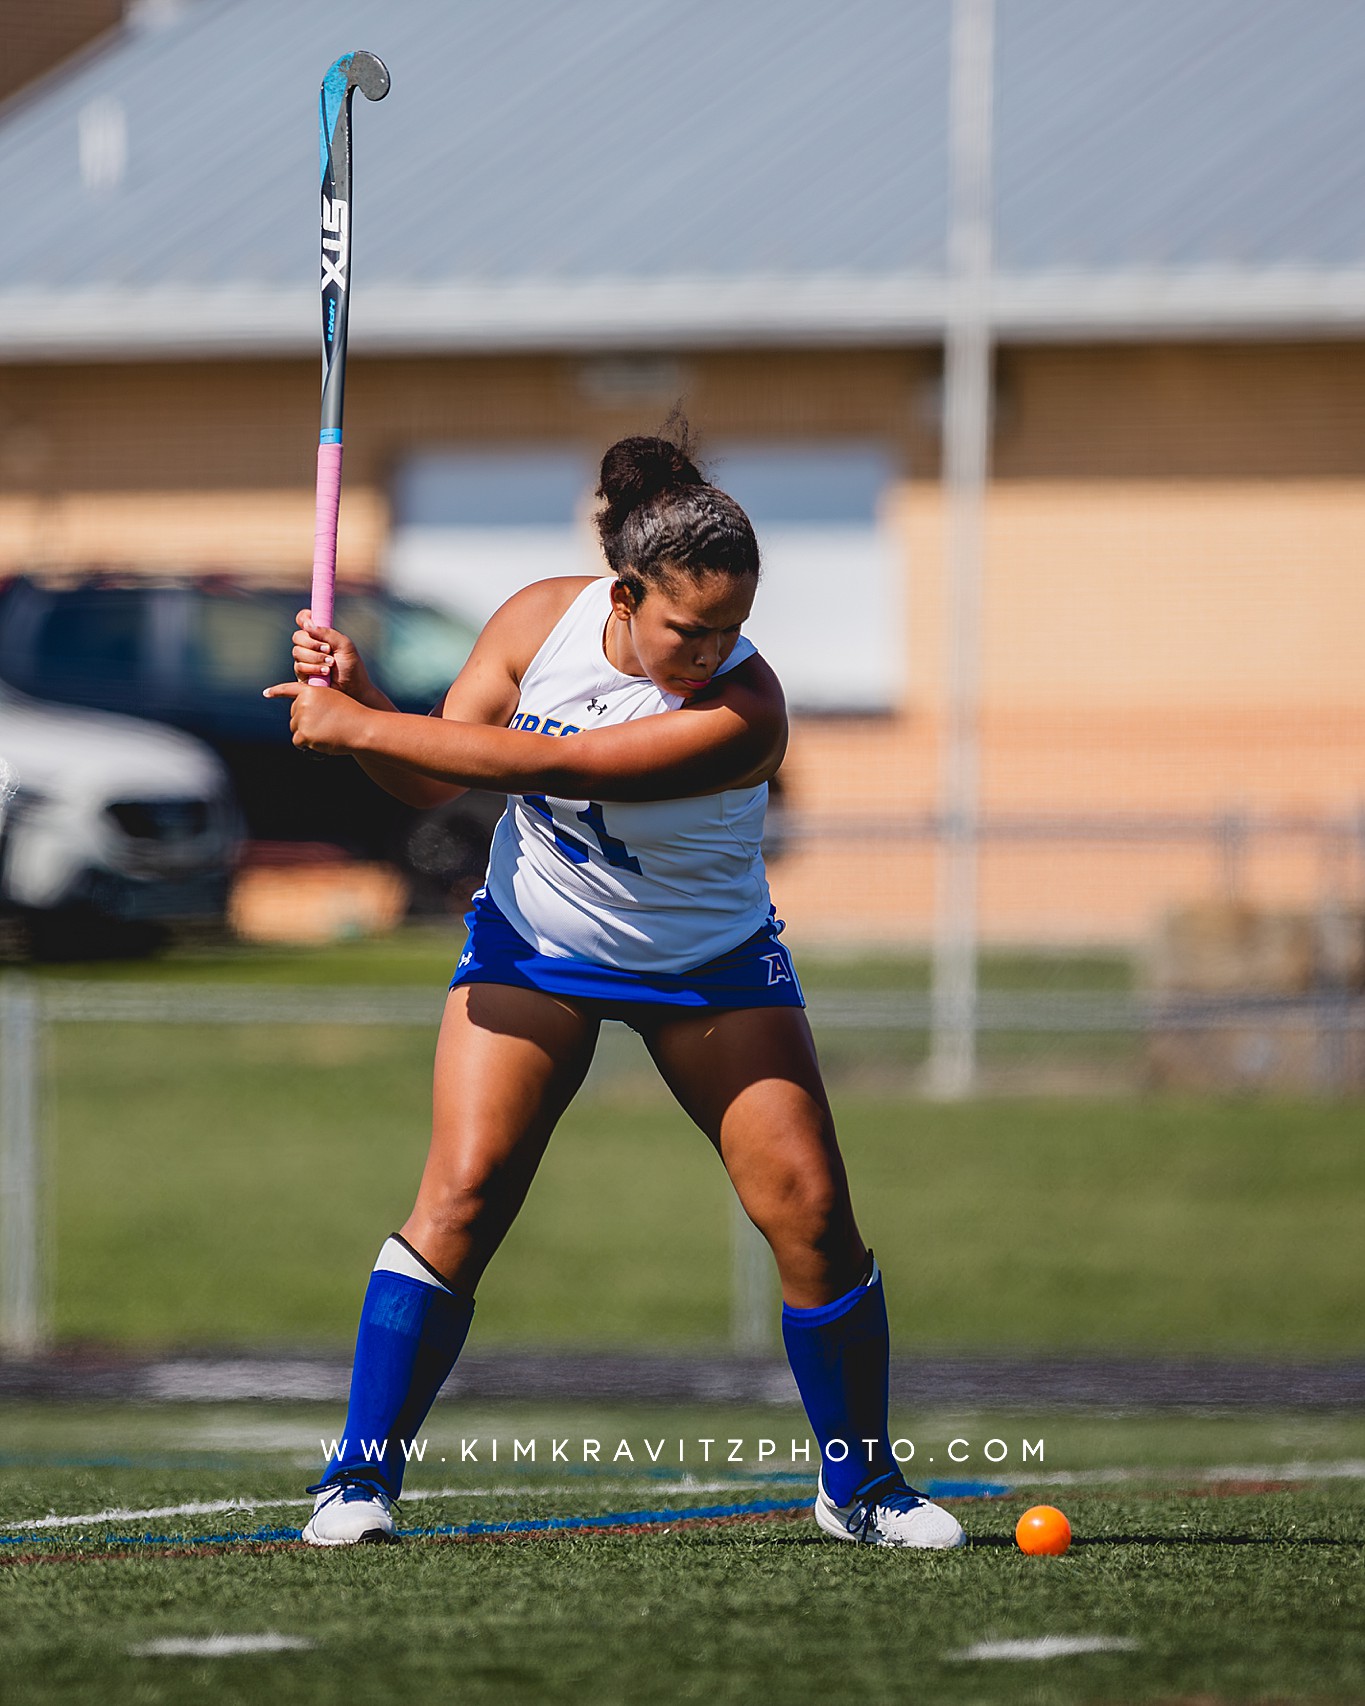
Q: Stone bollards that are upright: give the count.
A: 0